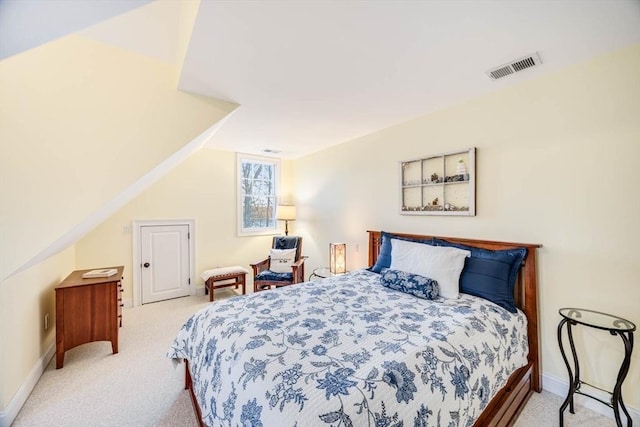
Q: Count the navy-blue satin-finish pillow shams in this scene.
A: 2